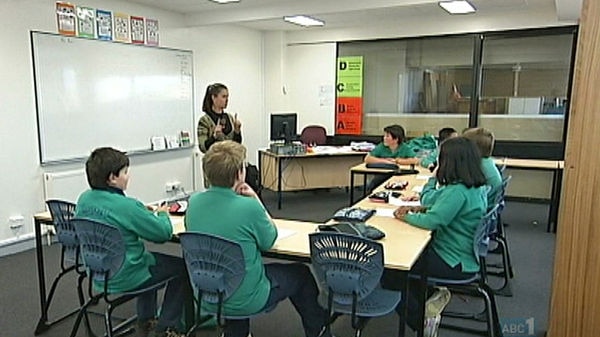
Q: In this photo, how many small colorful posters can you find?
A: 6